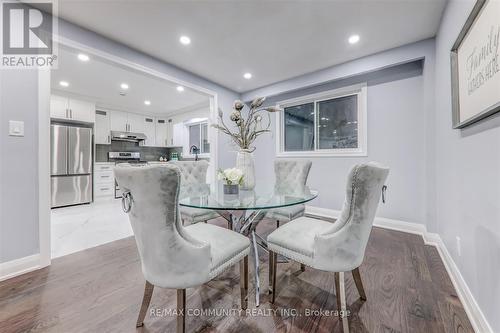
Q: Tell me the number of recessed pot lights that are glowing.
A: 8